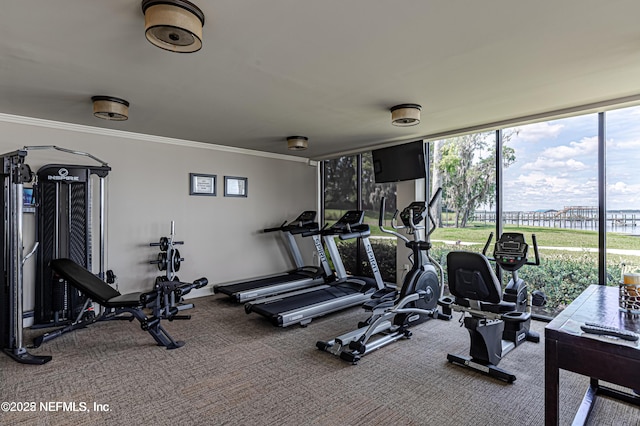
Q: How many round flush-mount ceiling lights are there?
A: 4